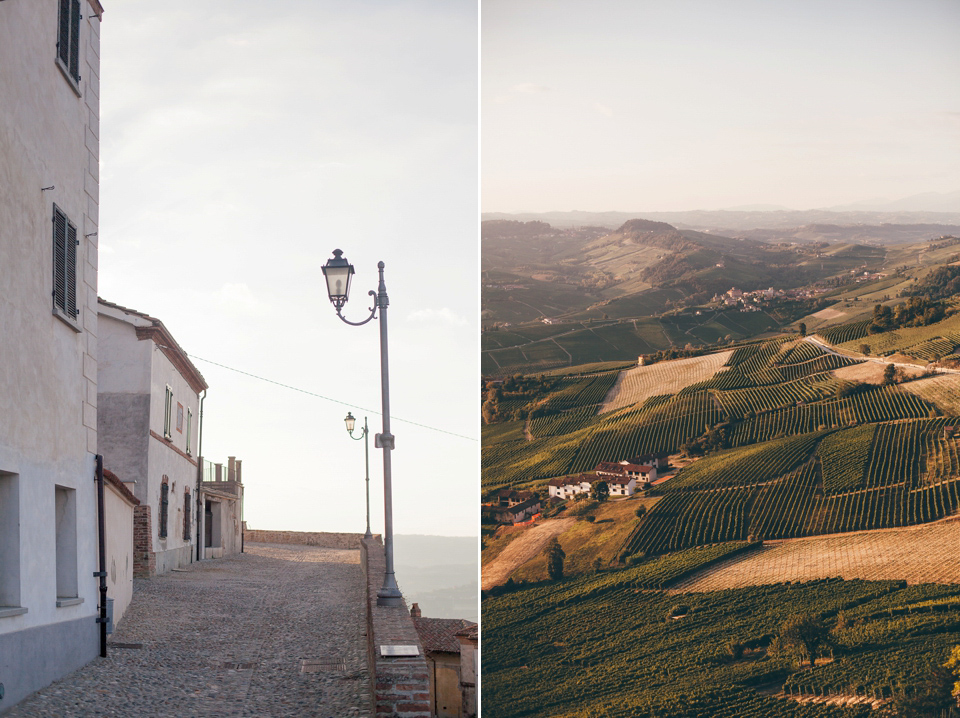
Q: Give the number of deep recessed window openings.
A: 2